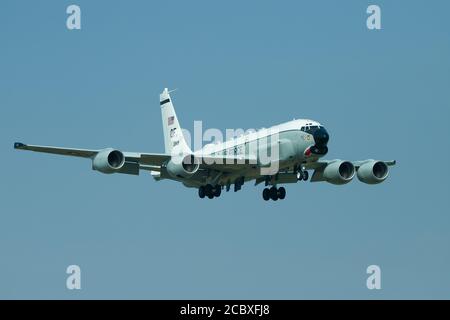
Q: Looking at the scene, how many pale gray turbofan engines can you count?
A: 4